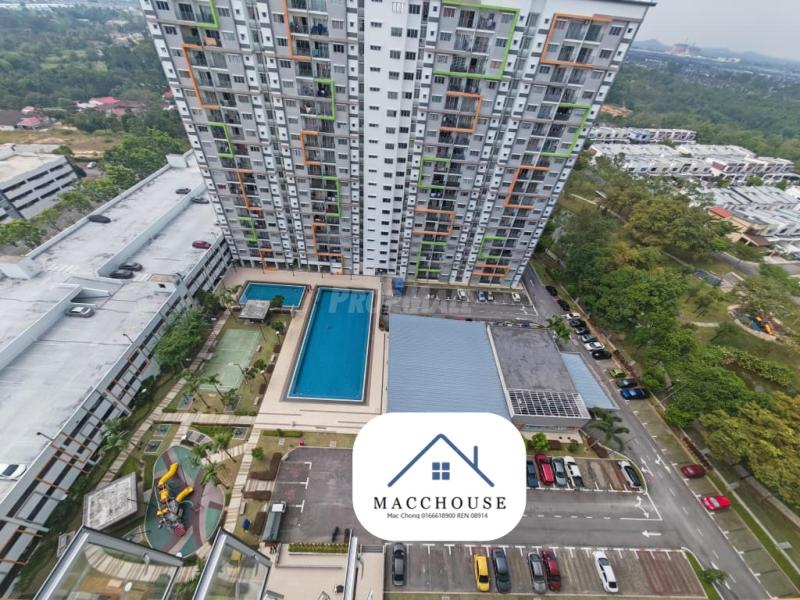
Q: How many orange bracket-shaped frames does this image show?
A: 11